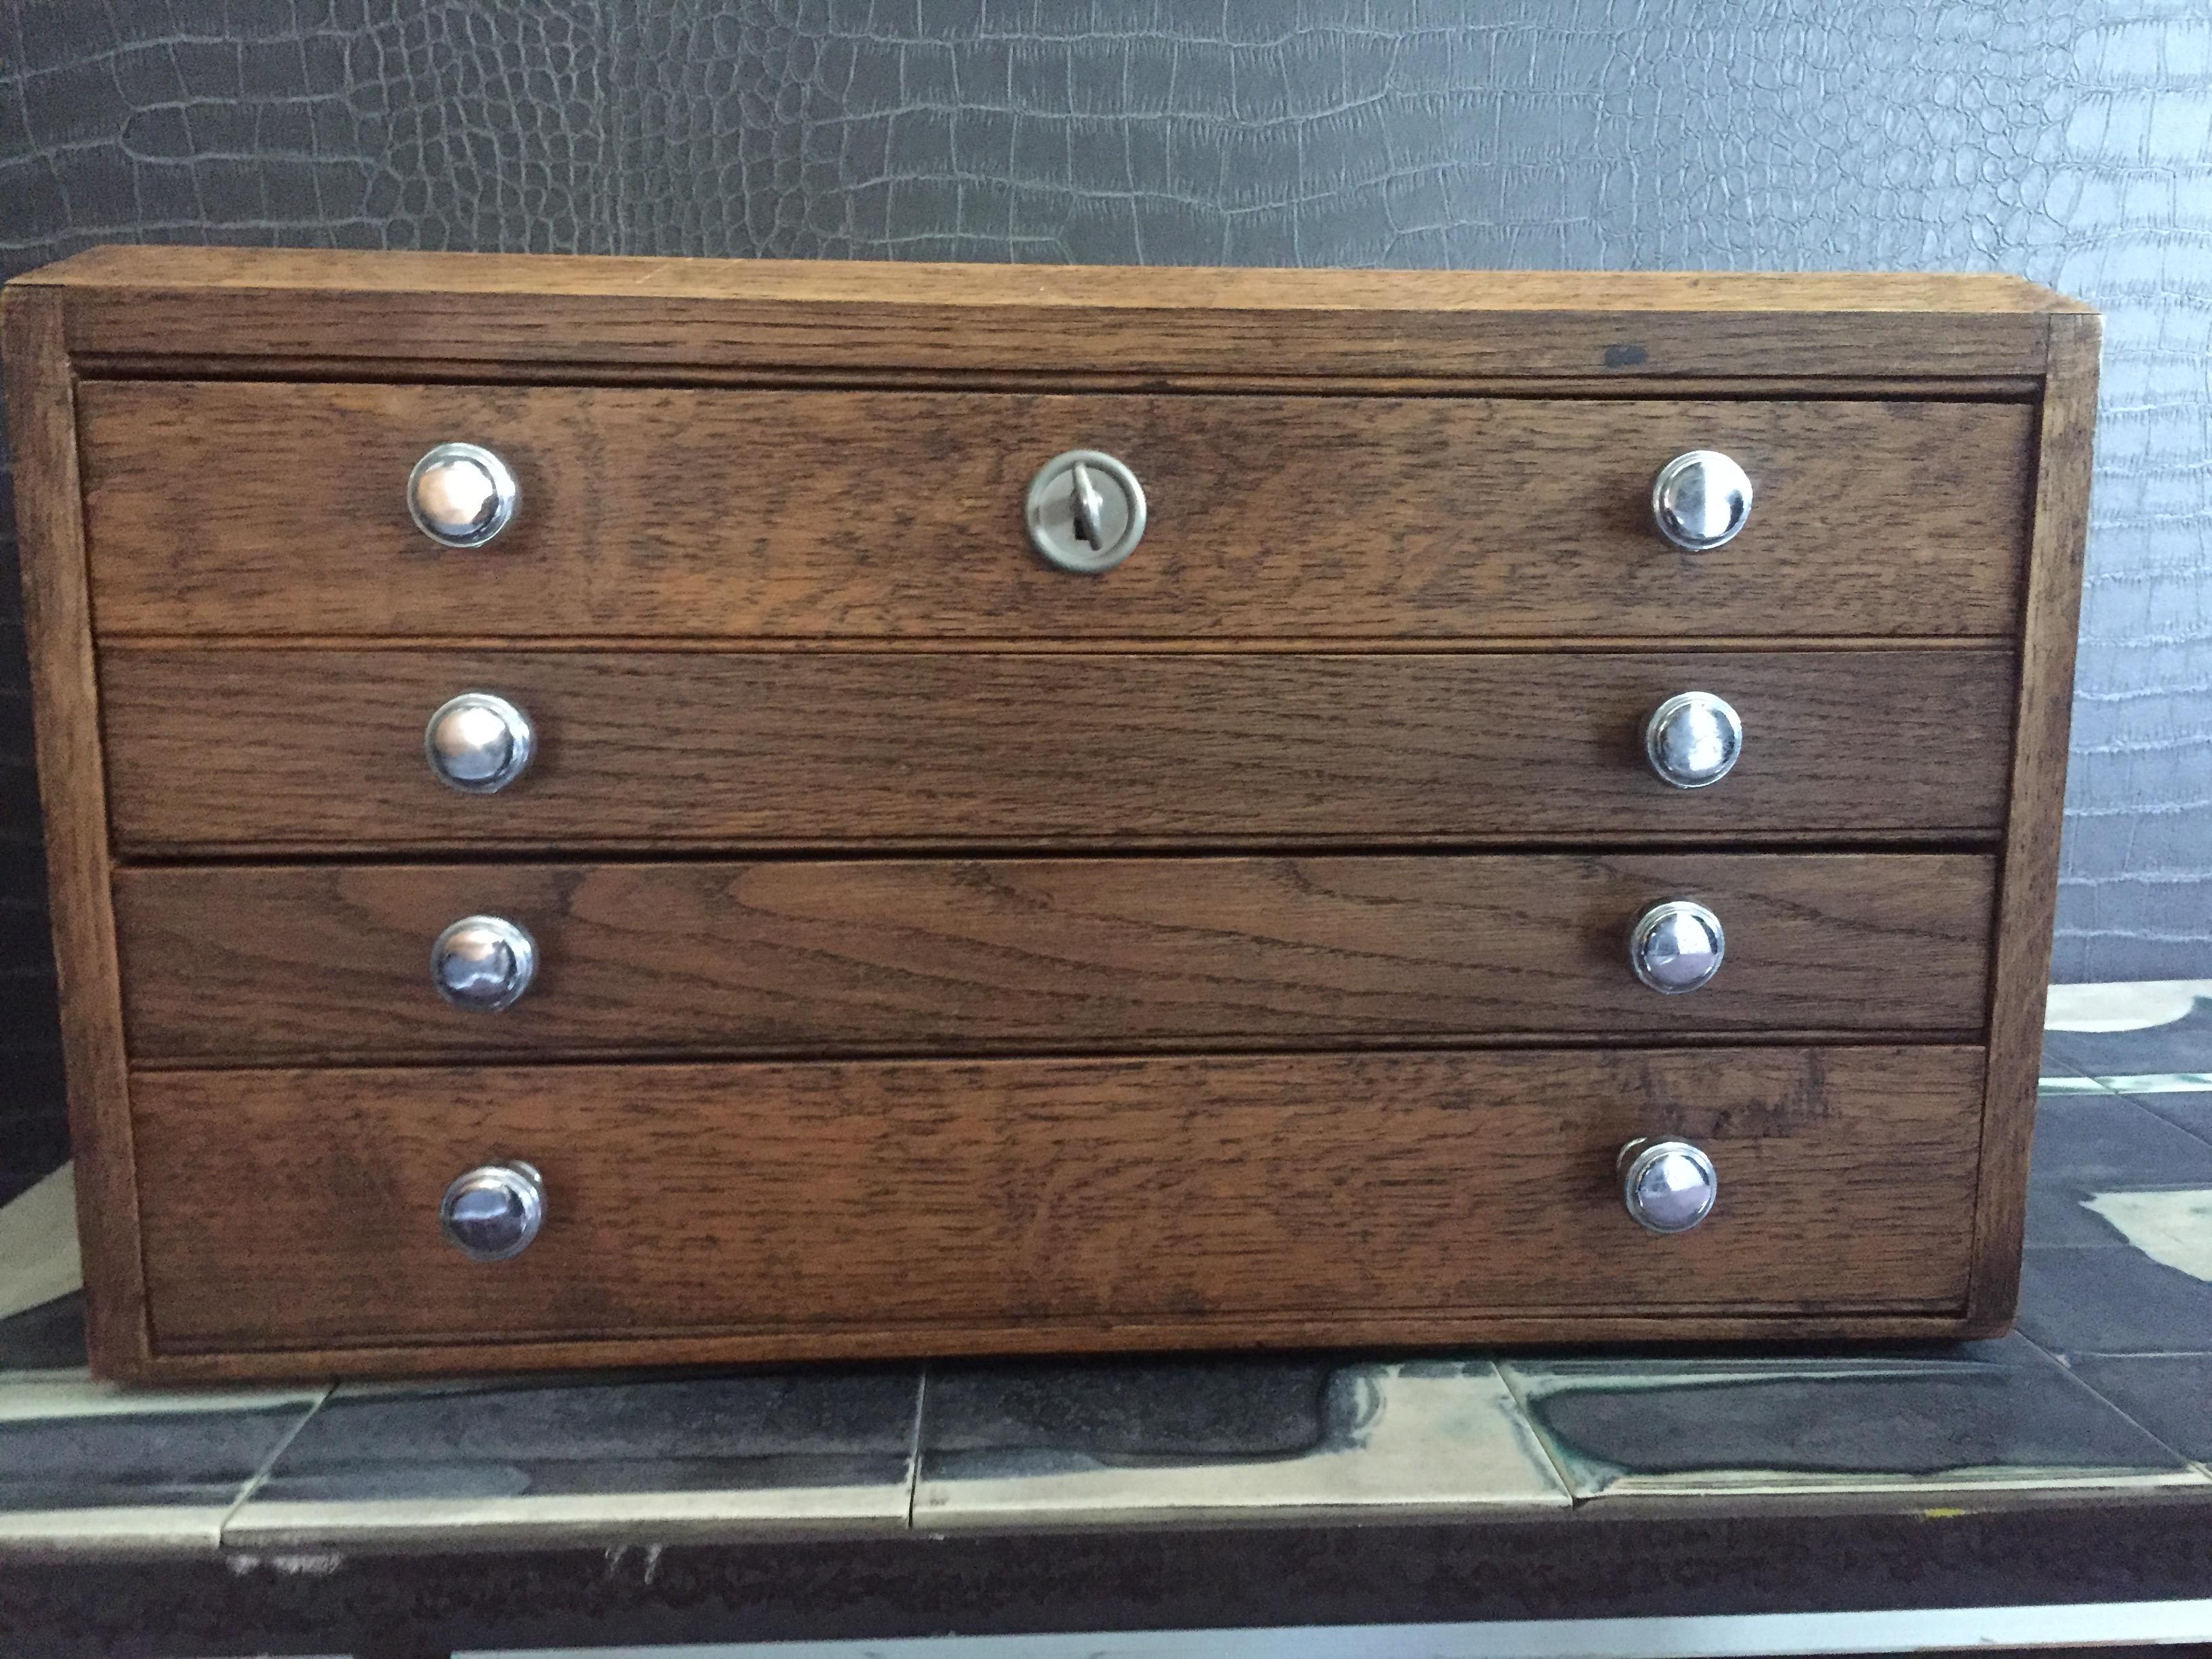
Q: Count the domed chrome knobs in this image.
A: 8